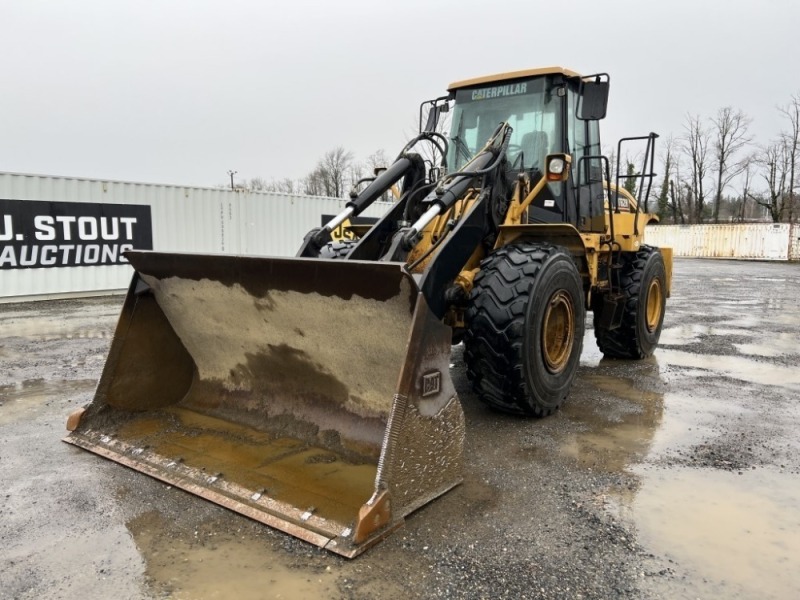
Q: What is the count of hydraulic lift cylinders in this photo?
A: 2